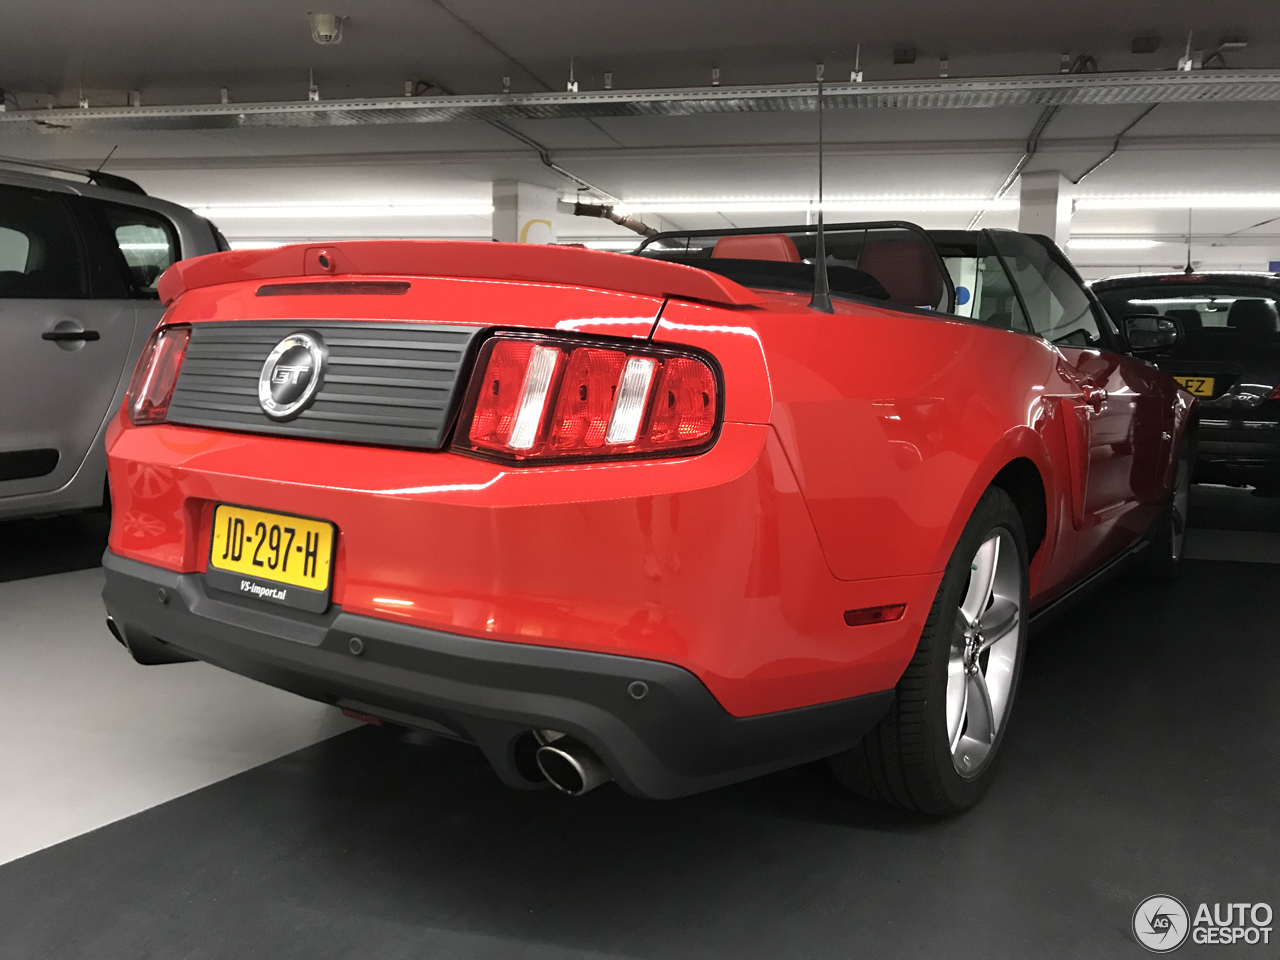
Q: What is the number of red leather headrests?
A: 2